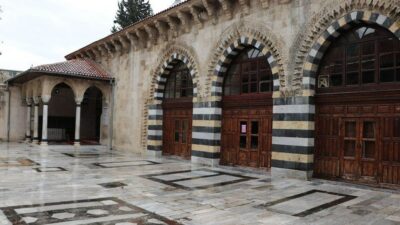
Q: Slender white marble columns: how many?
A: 4